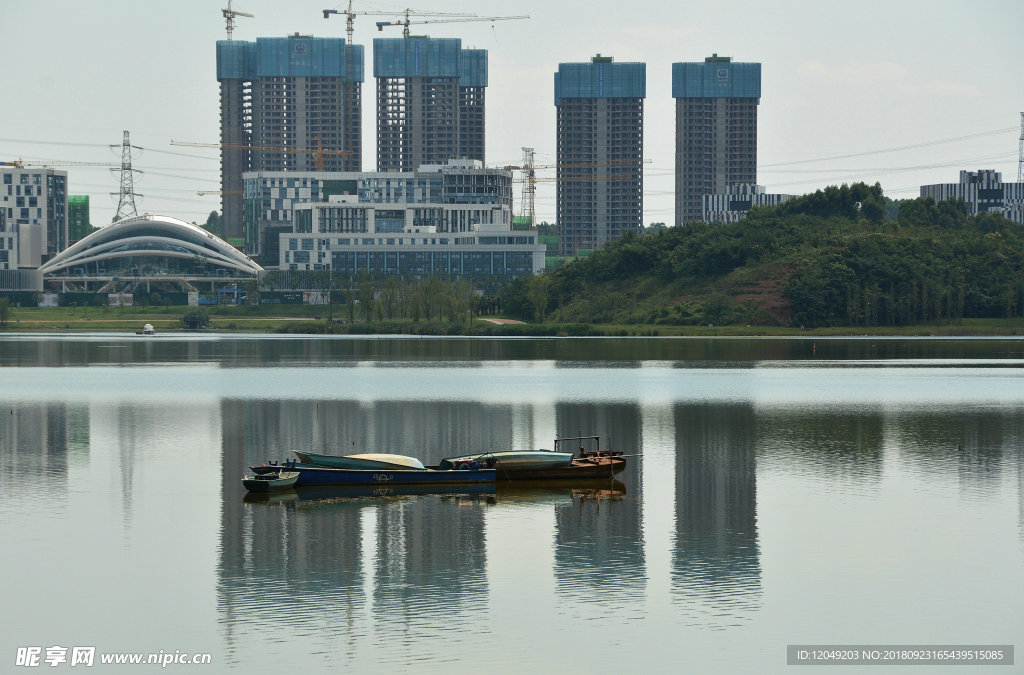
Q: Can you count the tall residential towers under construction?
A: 4